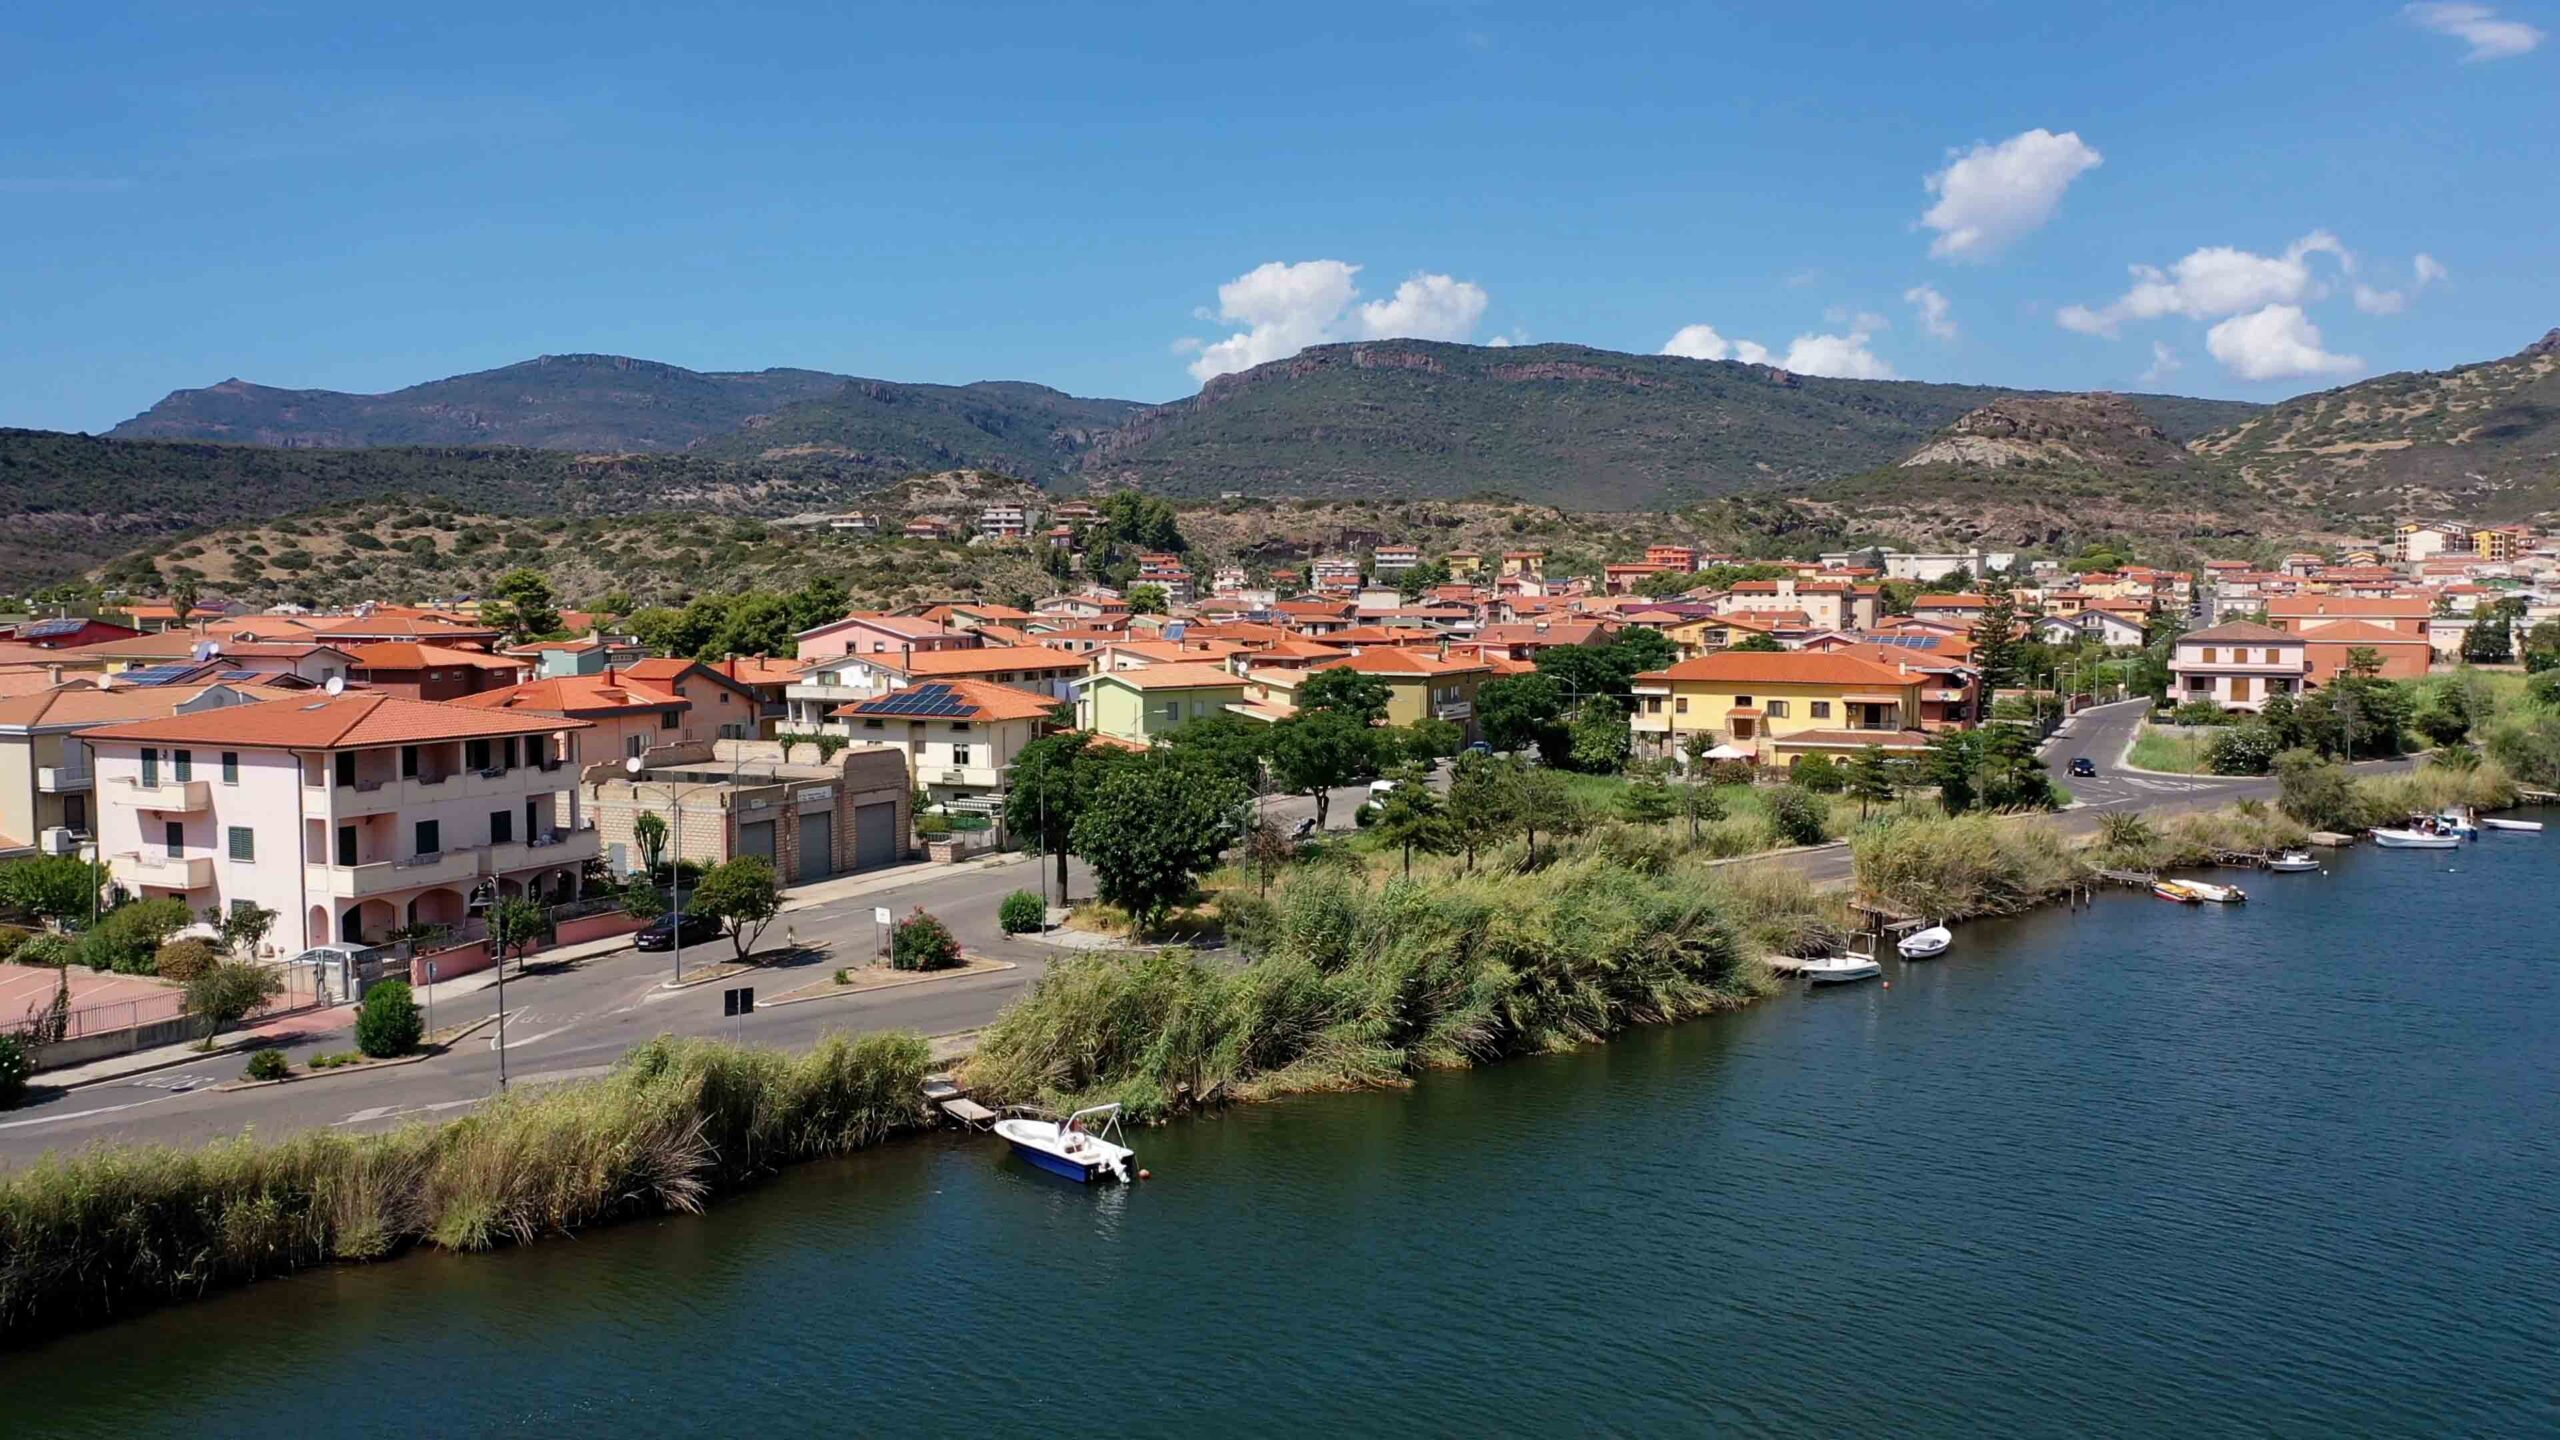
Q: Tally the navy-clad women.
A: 0